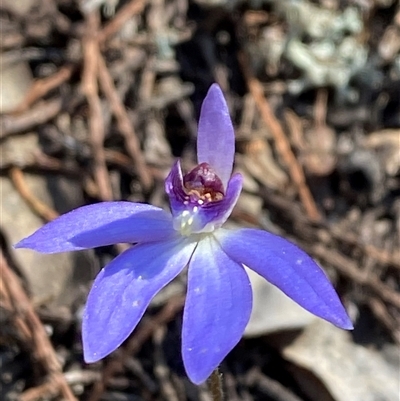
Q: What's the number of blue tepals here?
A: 5